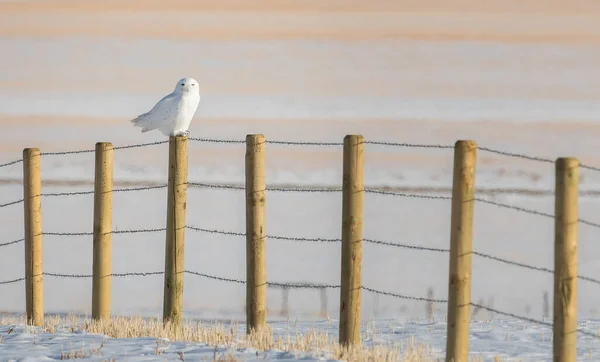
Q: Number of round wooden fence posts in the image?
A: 7